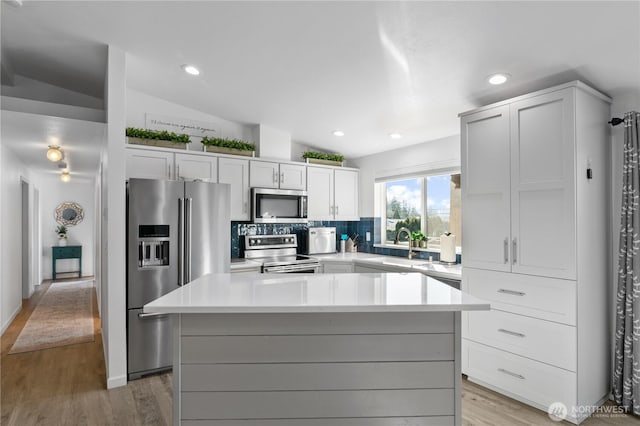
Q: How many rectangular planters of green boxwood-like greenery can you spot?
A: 3